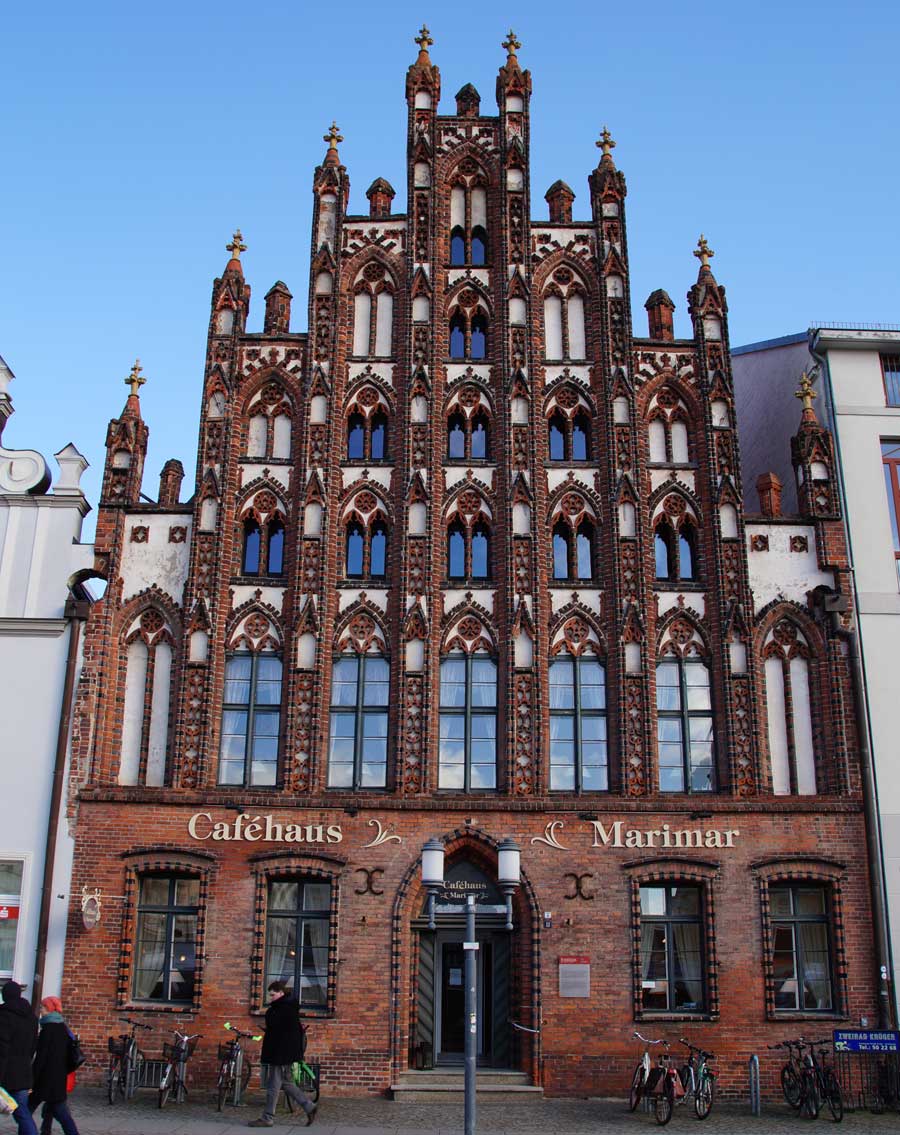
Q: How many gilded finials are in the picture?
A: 8